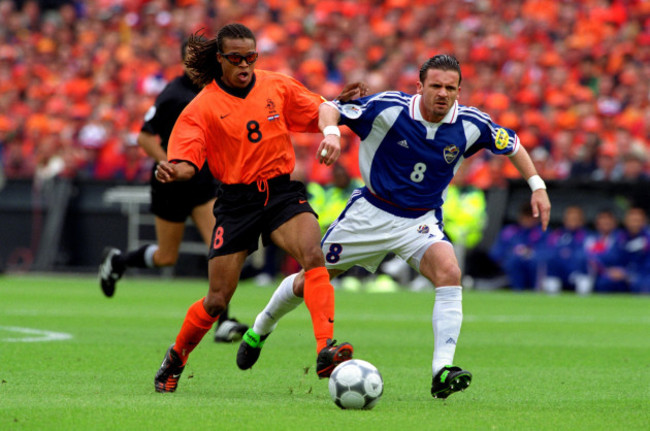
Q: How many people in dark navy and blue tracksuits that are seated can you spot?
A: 4